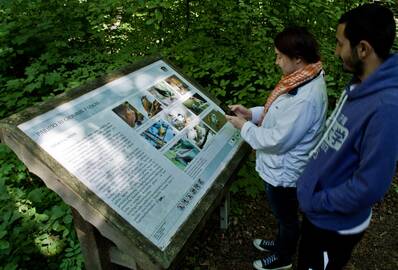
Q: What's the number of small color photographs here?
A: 10